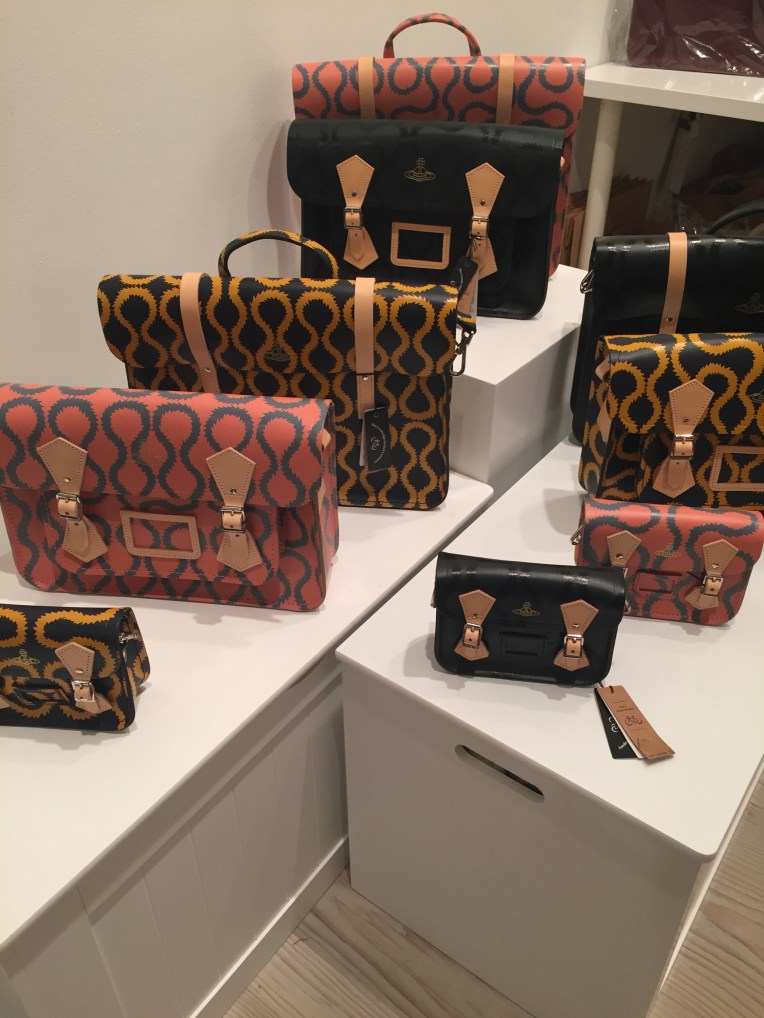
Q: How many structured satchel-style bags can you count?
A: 9